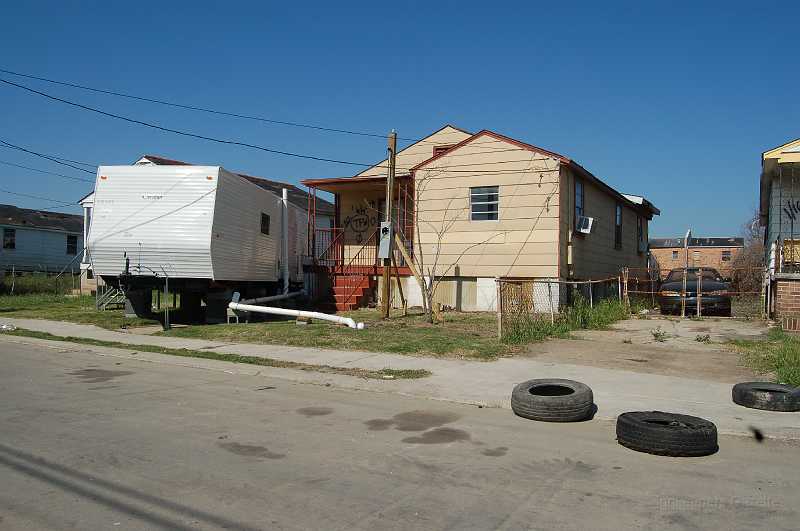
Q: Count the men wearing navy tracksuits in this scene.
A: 0